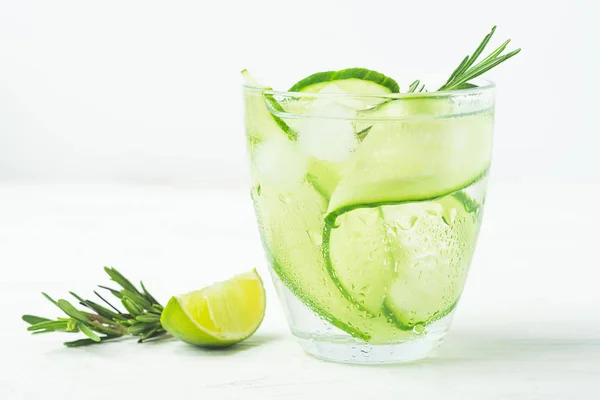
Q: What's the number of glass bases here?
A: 1